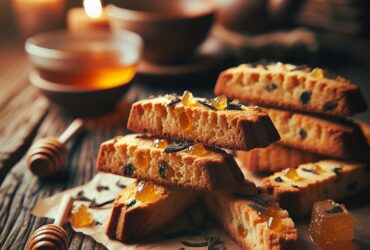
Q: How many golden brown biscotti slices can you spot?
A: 8